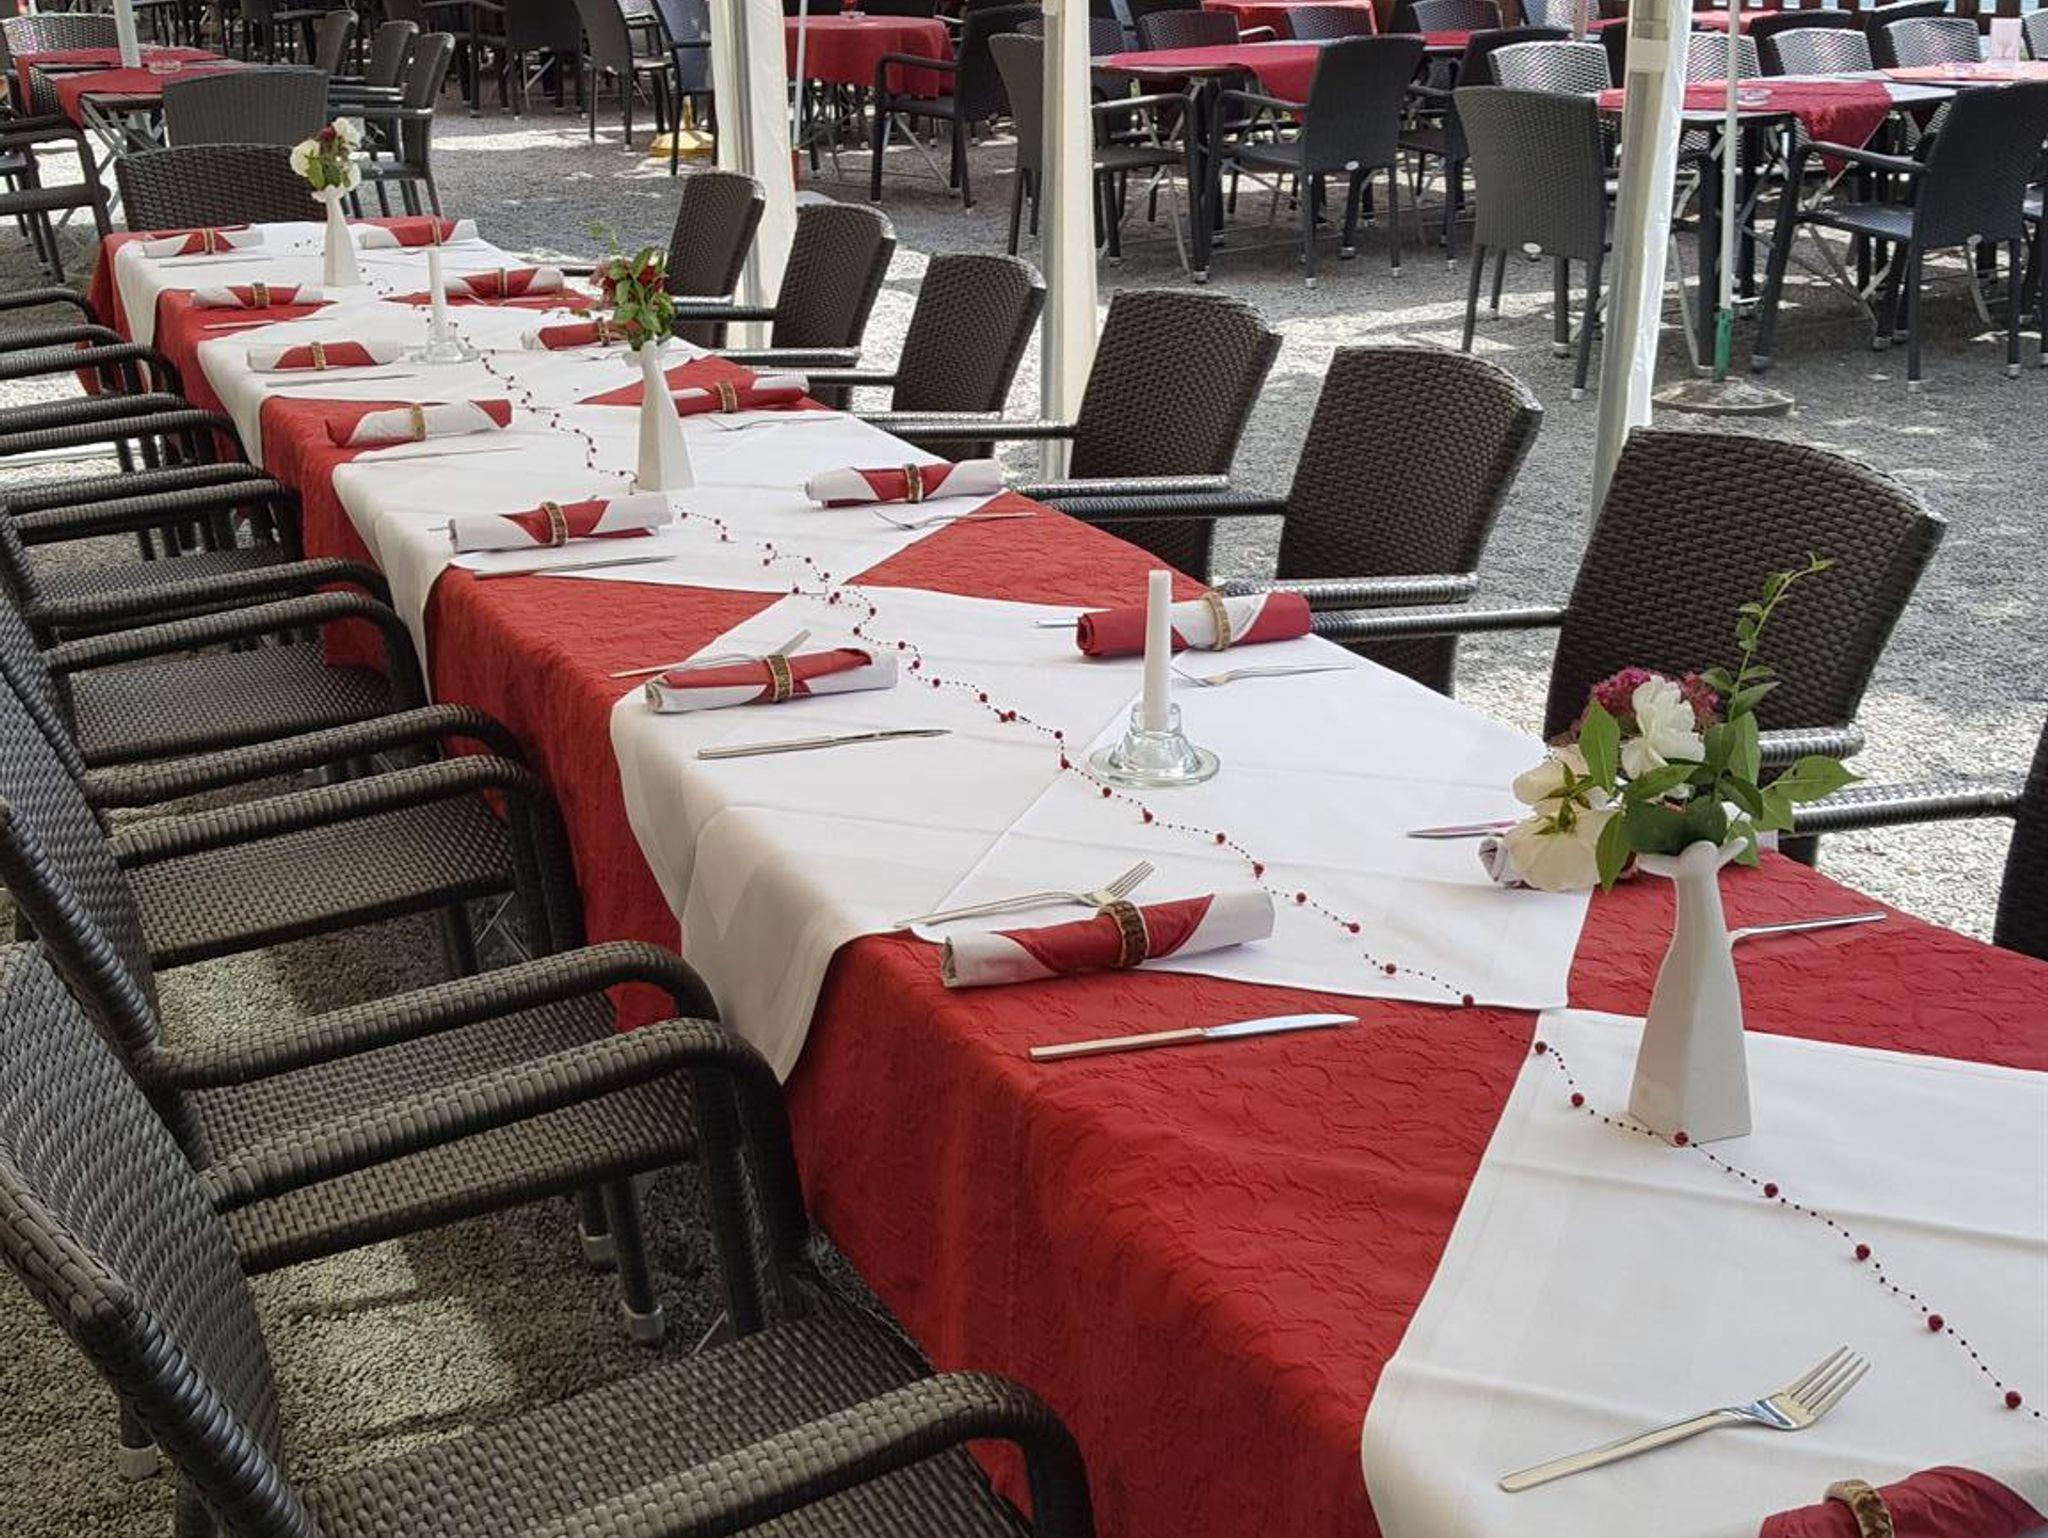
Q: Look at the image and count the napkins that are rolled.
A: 15